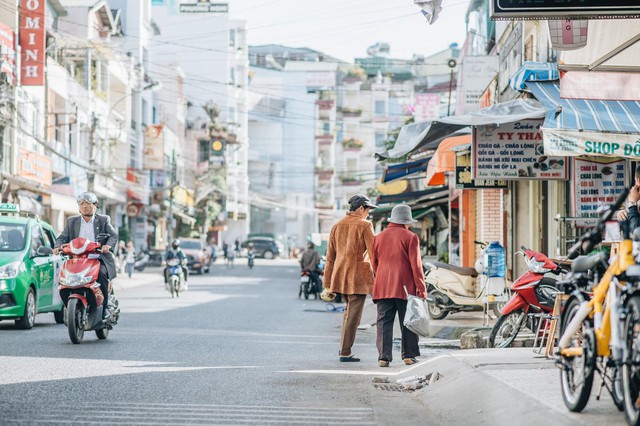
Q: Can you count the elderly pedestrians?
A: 2